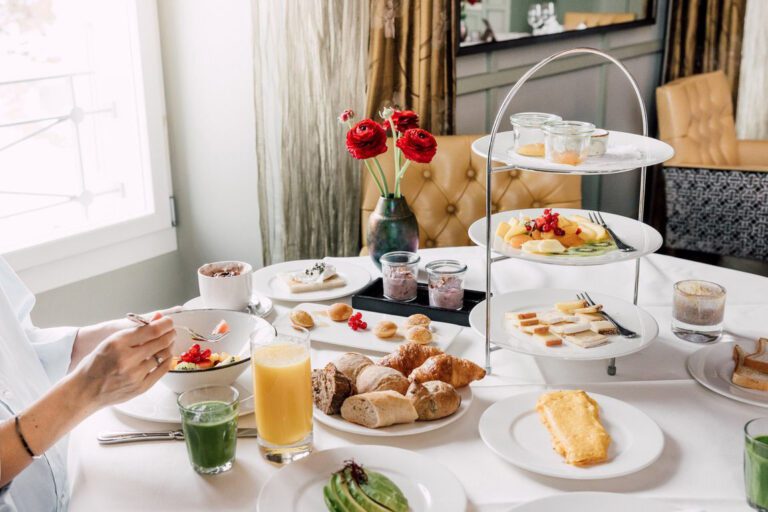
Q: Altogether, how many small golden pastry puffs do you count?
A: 5